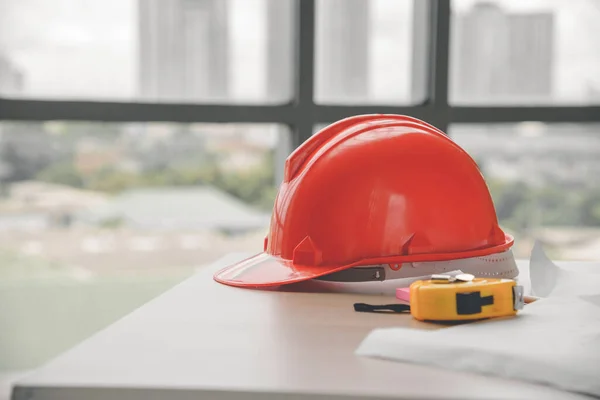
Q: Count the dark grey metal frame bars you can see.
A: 3